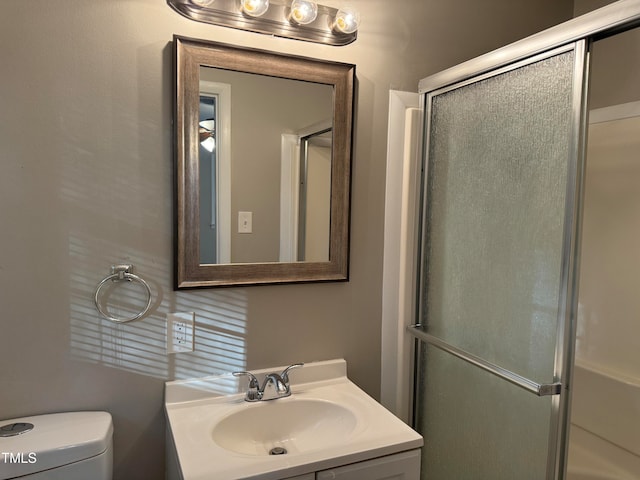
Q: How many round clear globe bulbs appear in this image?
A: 4